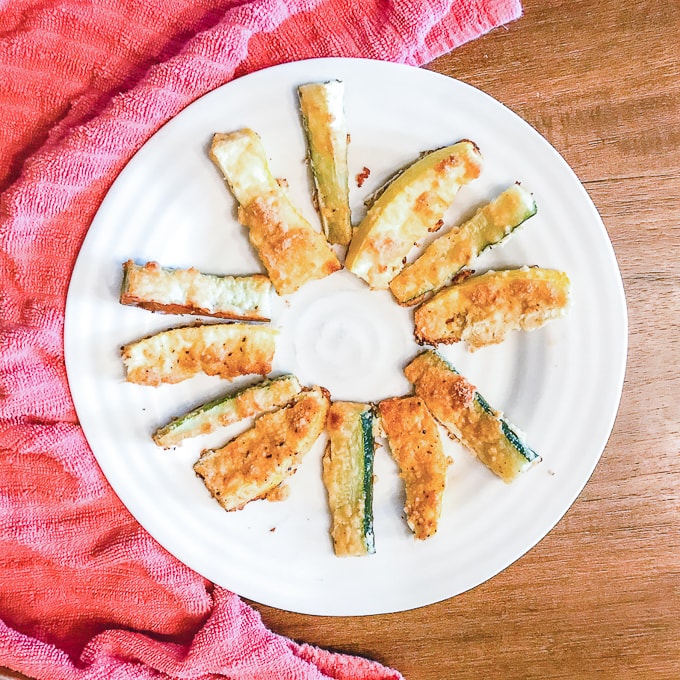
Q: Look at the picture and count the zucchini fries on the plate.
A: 12